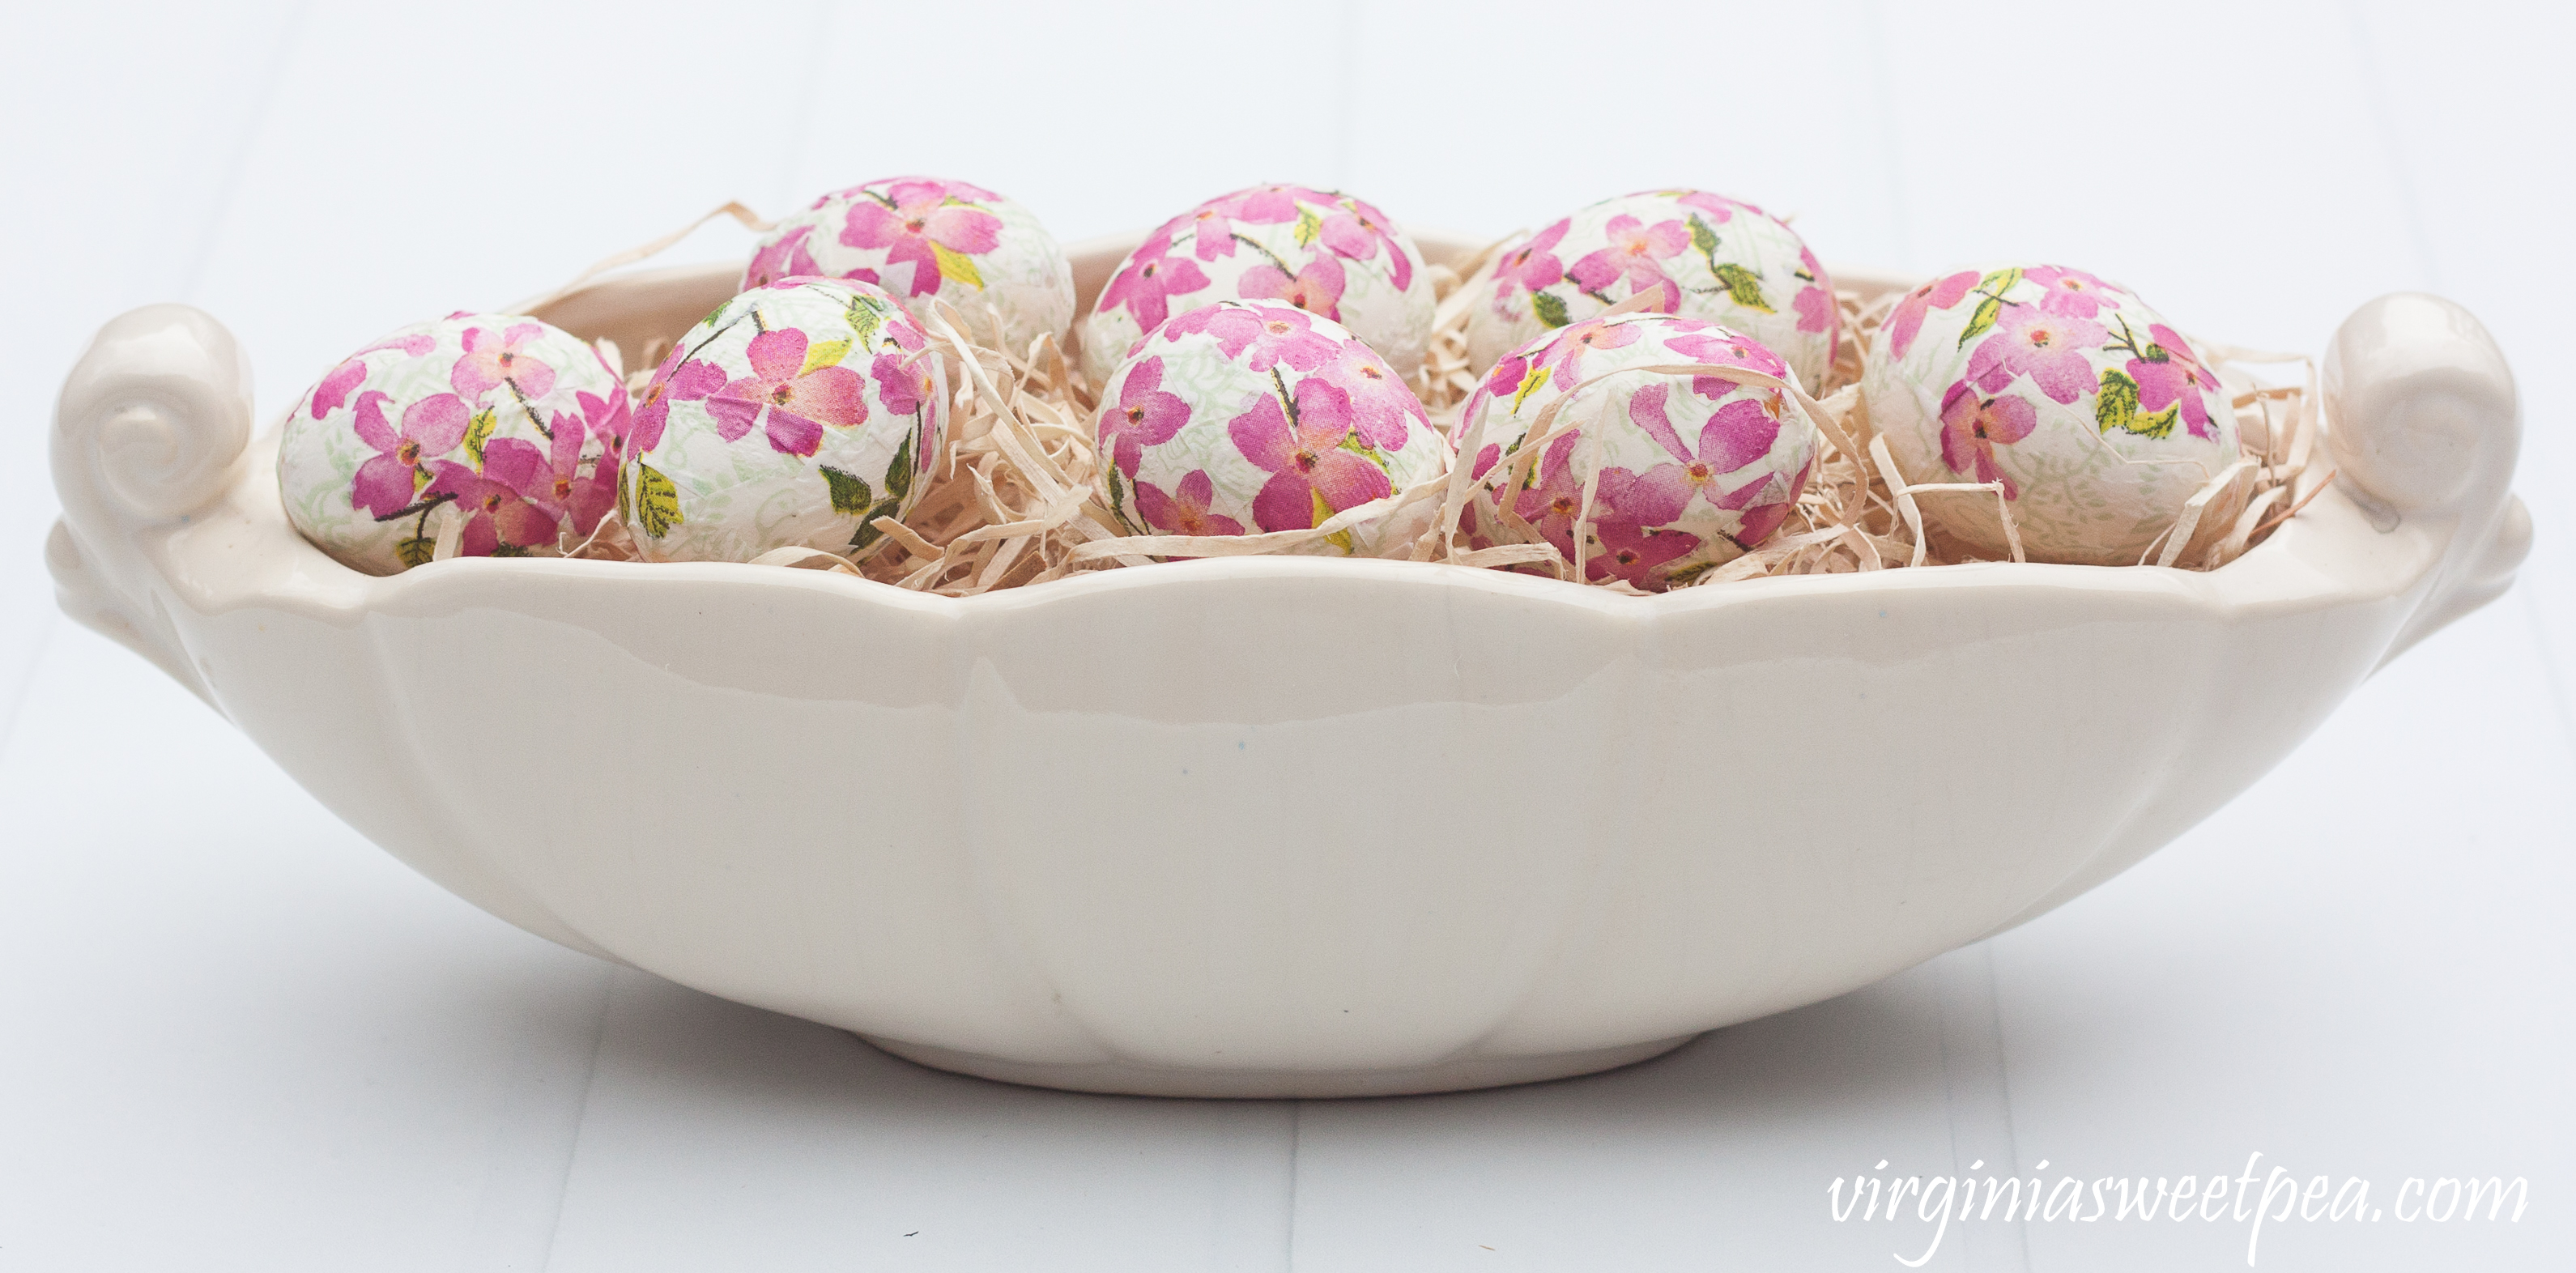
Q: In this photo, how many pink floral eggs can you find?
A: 8